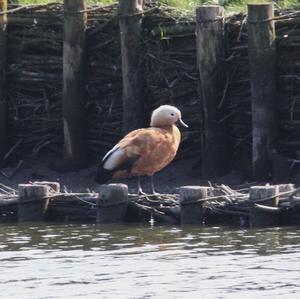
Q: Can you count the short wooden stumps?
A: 4